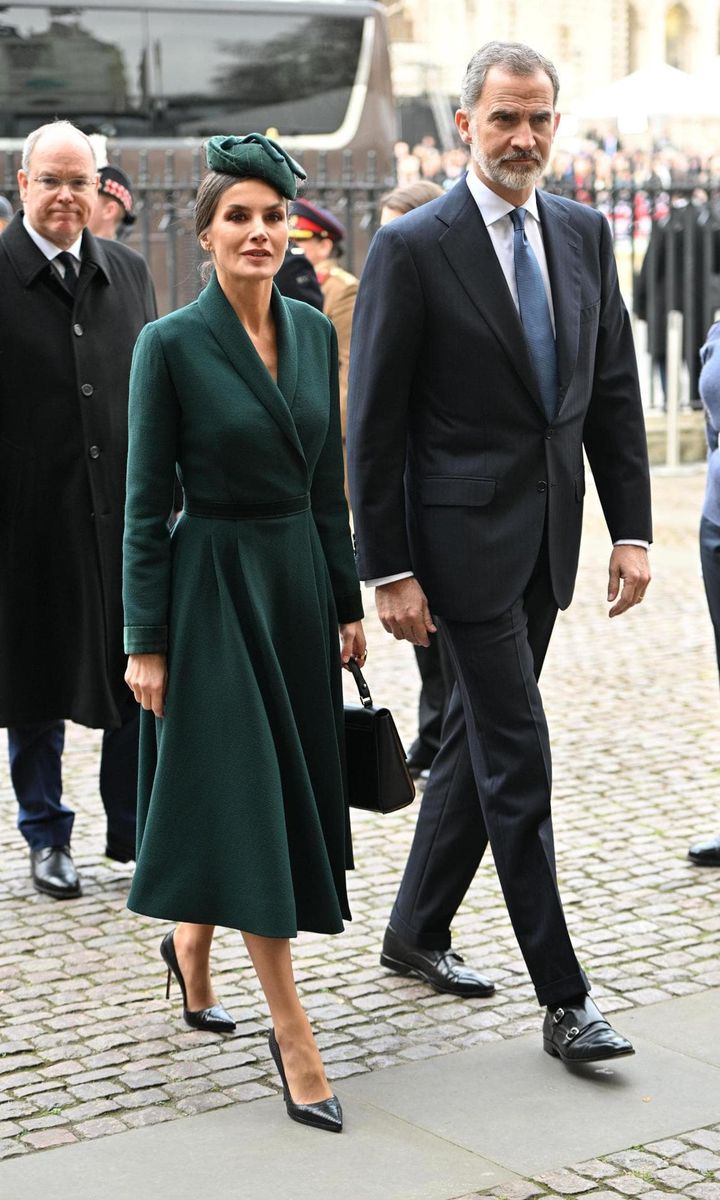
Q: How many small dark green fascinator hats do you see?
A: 1